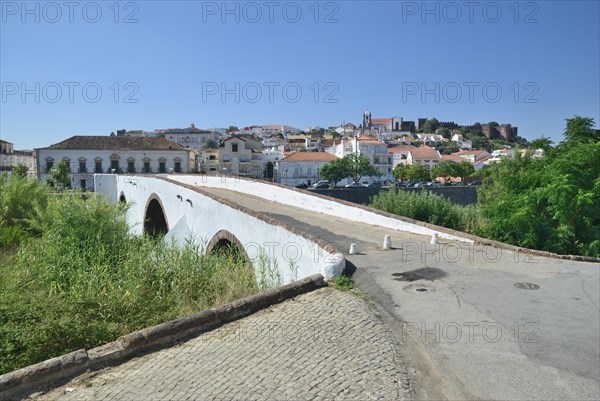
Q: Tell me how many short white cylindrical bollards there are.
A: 3